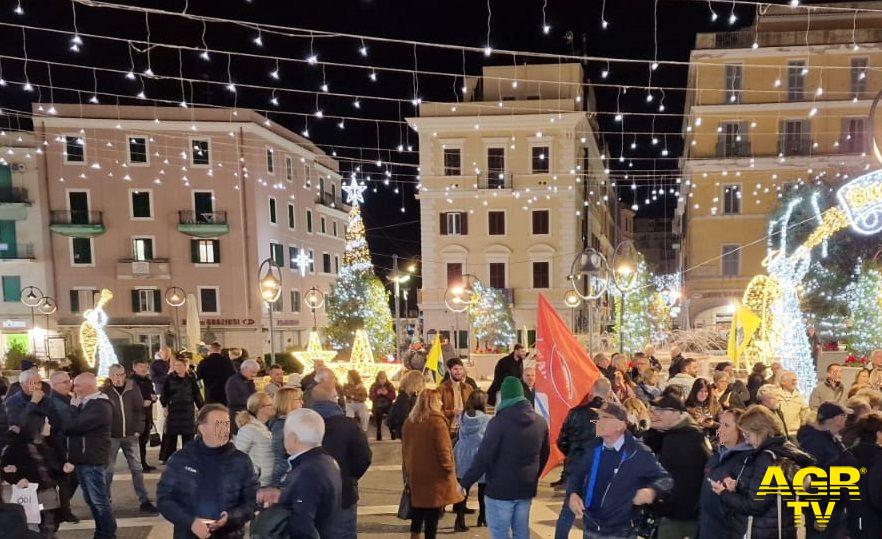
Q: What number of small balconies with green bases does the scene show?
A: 2